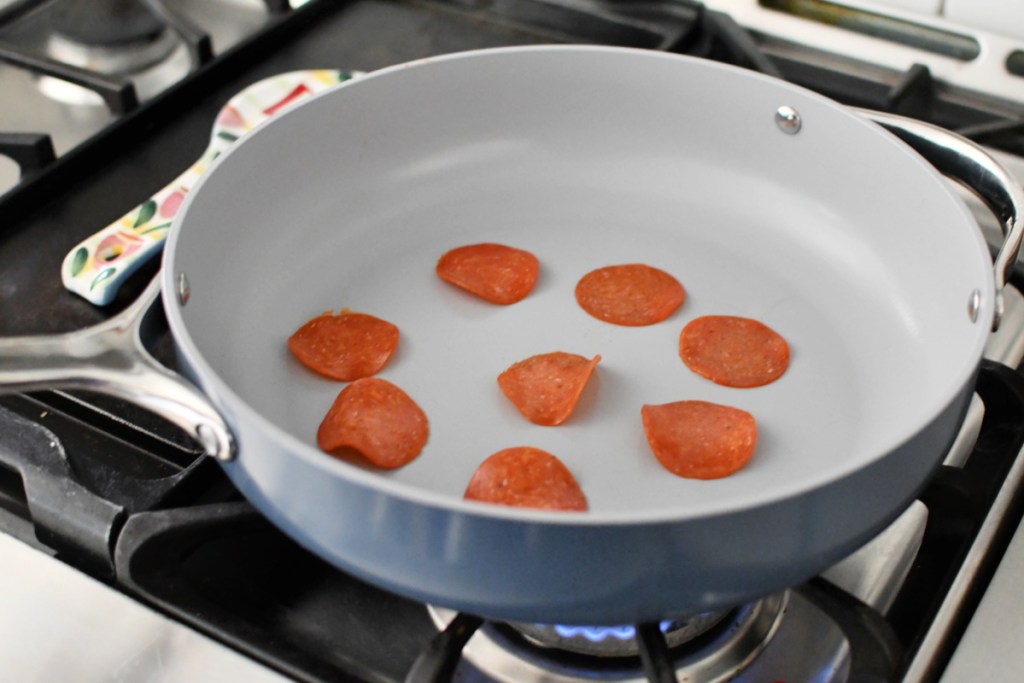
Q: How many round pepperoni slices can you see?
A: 8